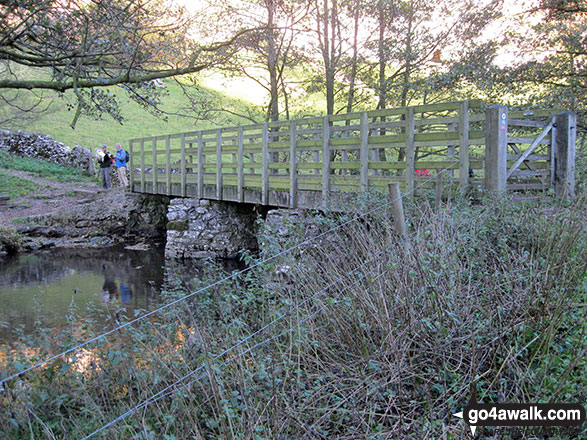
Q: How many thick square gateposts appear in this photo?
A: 2